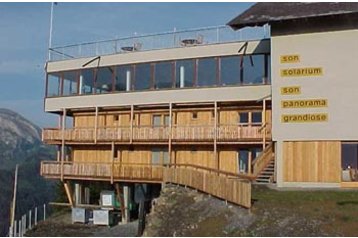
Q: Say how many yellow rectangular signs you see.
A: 5